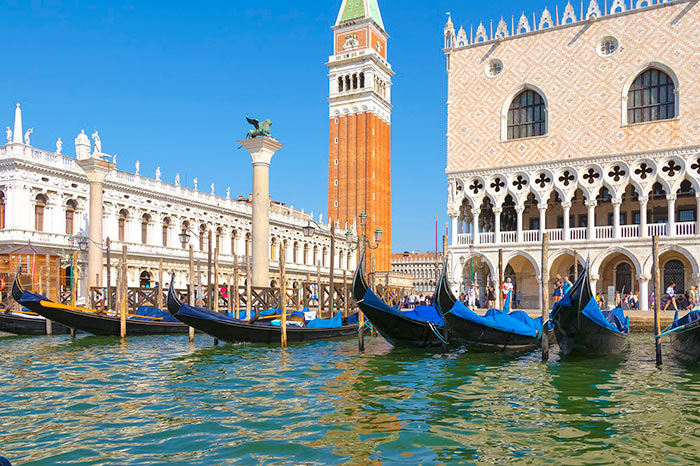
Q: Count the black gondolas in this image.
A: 7